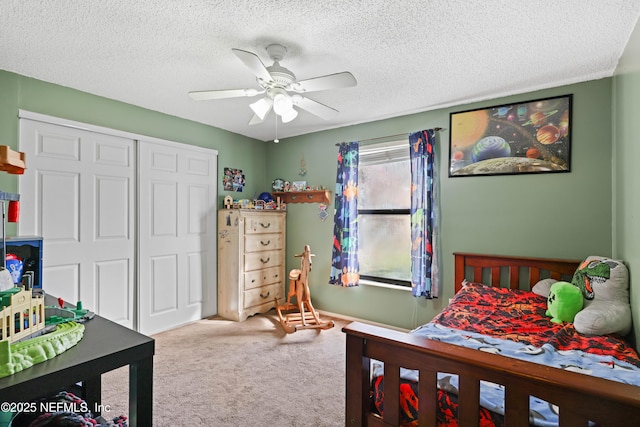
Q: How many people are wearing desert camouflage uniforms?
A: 0